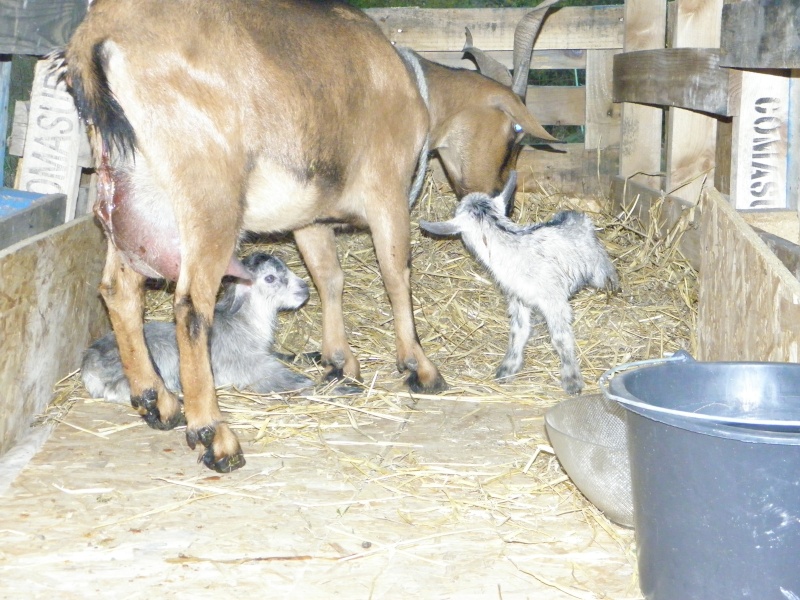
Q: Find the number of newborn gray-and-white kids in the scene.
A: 2